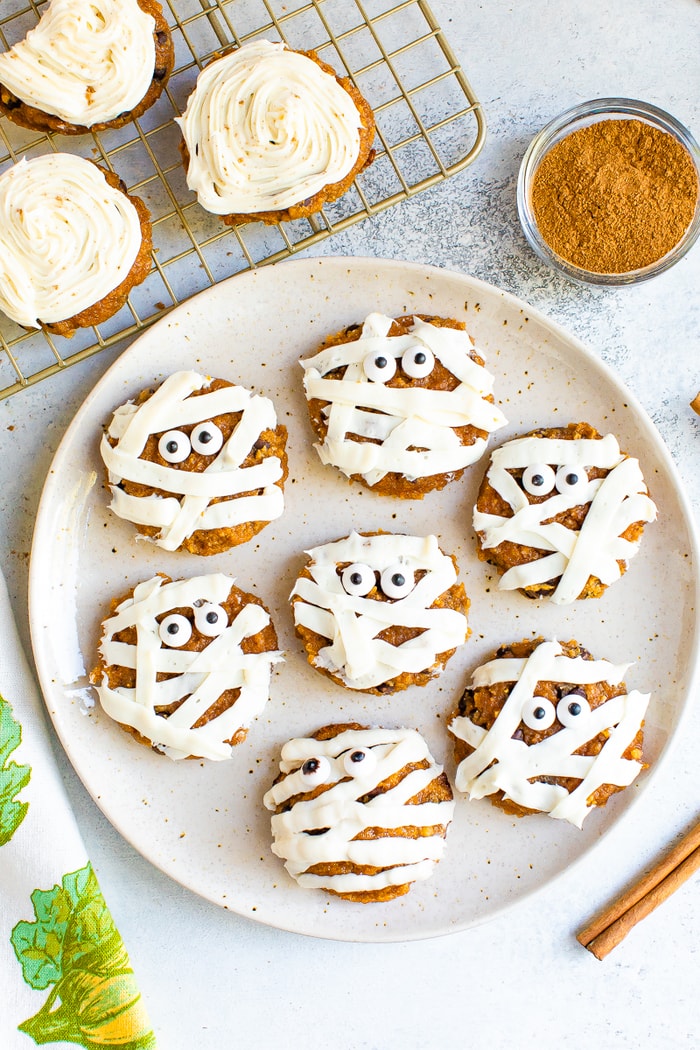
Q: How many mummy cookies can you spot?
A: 7